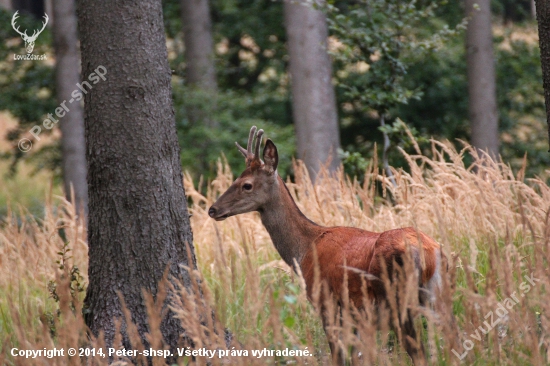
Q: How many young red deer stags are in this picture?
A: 1